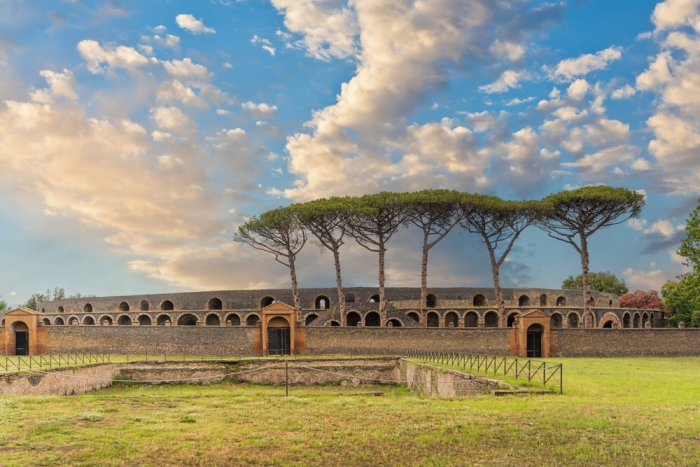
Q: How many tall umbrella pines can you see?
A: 6